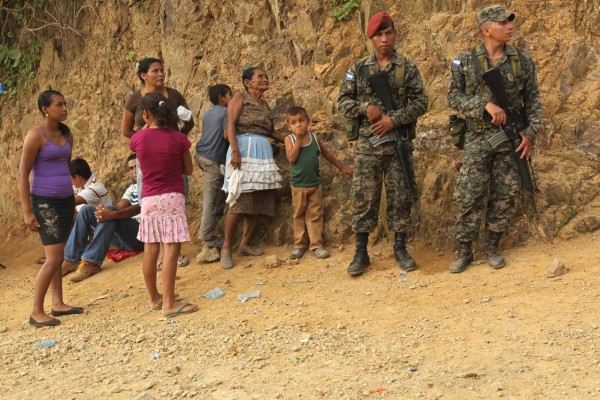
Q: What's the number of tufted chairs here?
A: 0